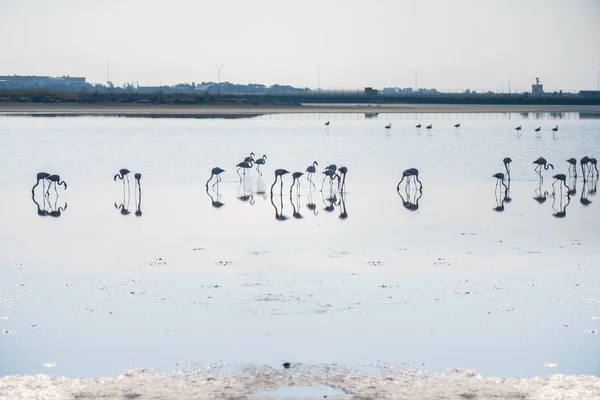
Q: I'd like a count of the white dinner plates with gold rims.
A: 0